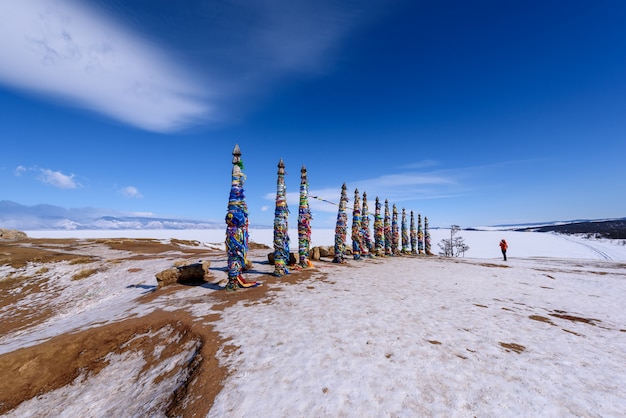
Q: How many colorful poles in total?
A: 13